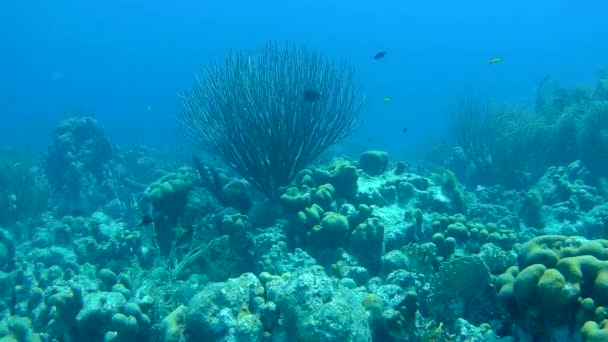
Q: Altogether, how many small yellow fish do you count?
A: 2